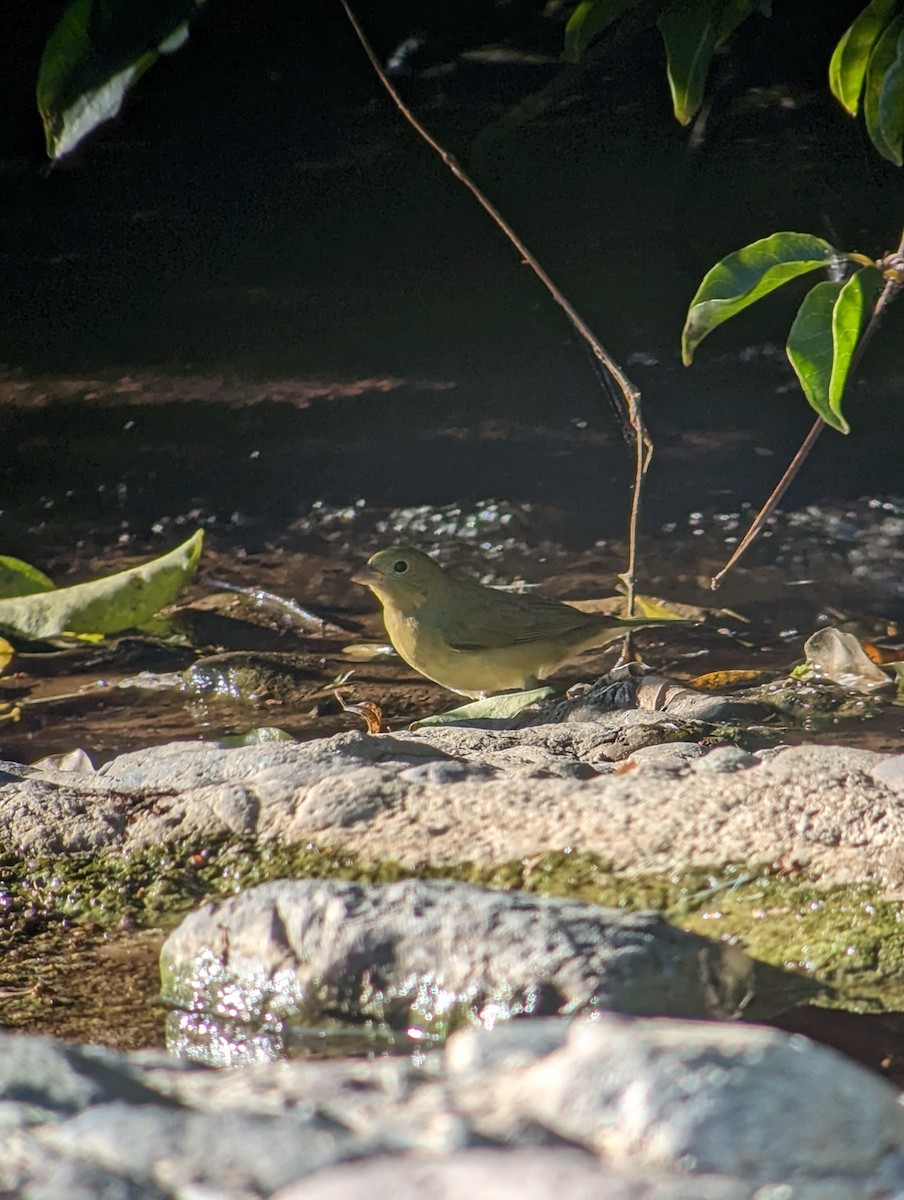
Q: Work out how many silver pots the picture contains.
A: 0